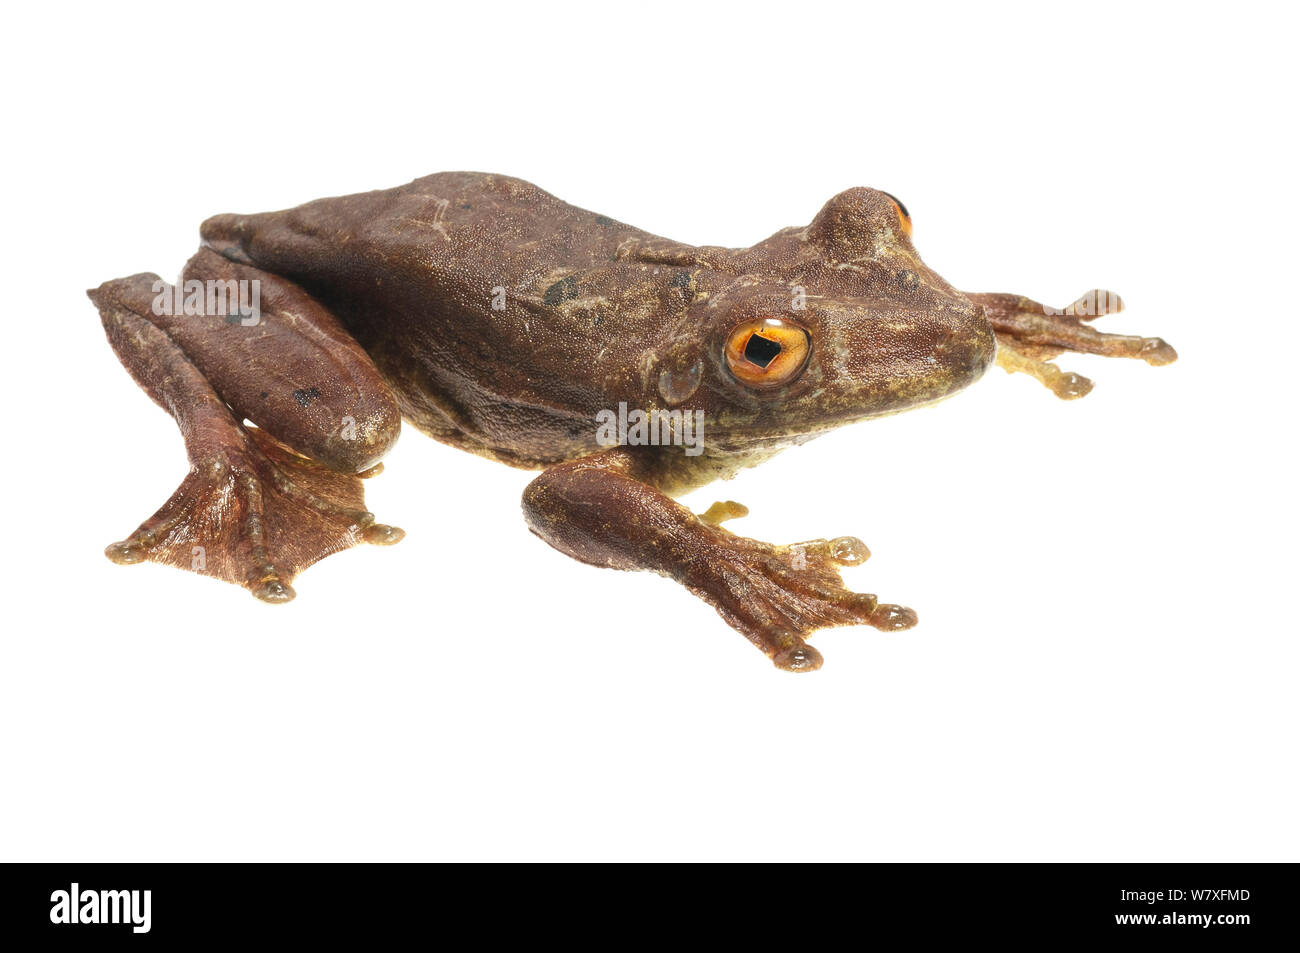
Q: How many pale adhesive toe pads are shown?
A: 11